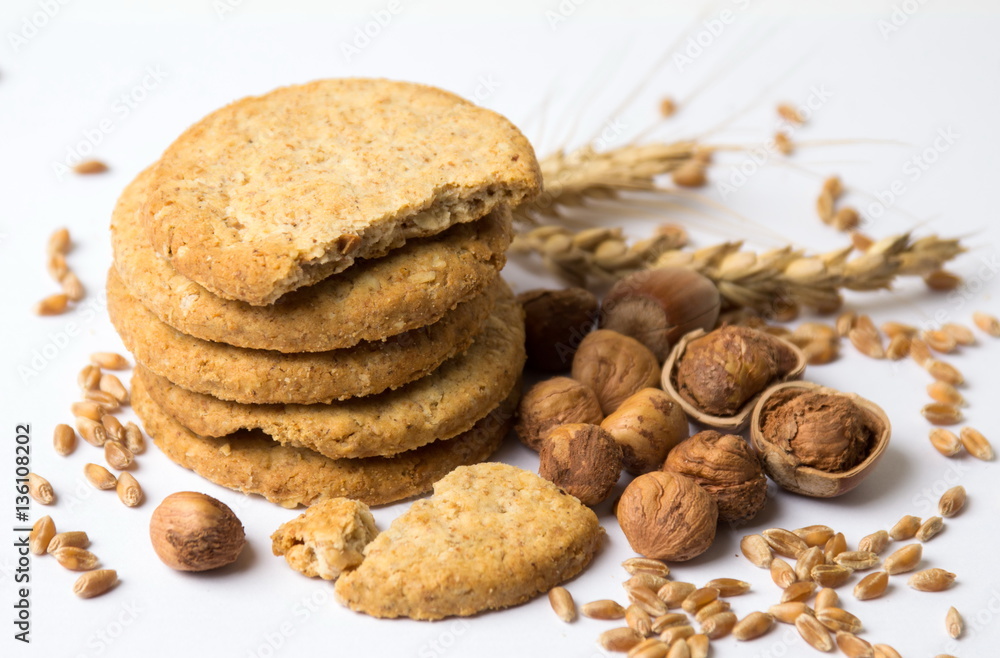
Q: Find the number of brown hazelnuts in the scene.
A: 11